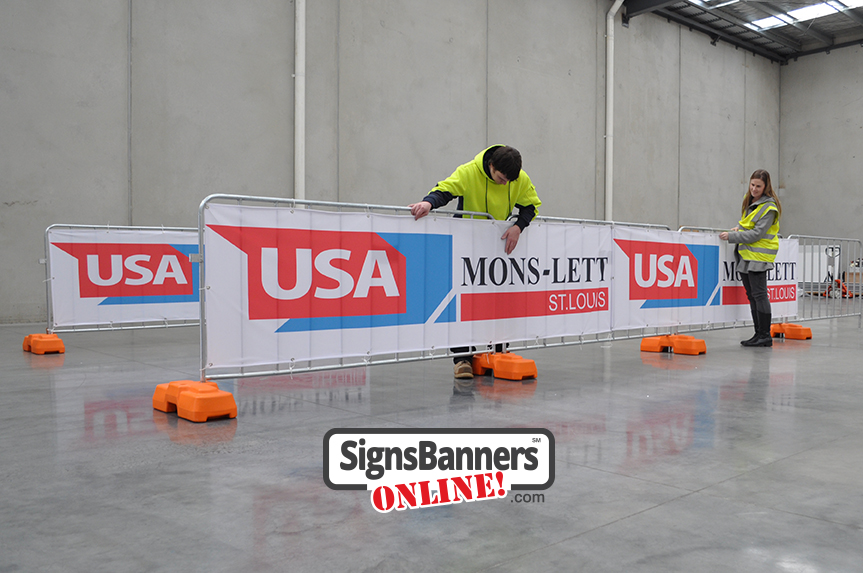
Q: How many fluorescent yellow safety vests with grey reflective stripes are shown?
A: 1